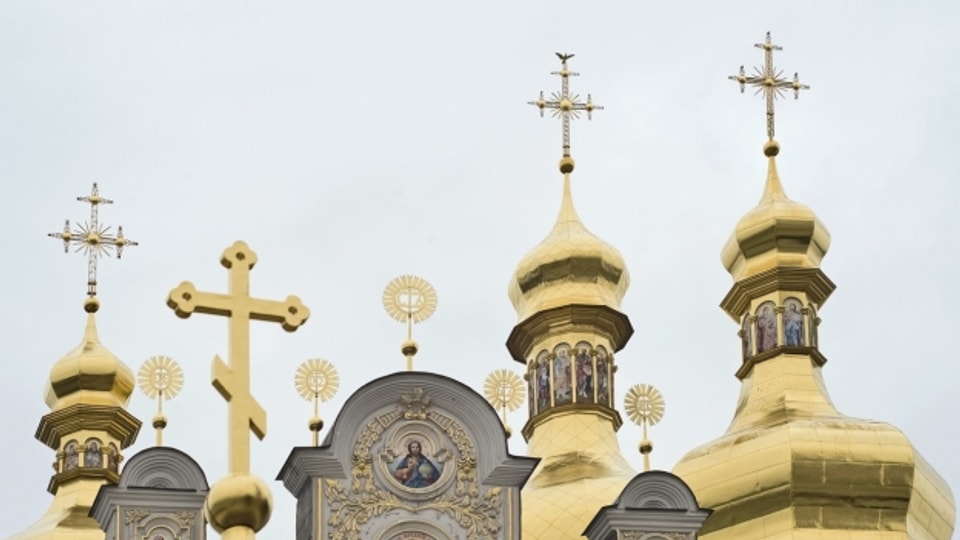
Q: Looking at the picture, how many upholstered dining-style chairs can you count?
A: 0